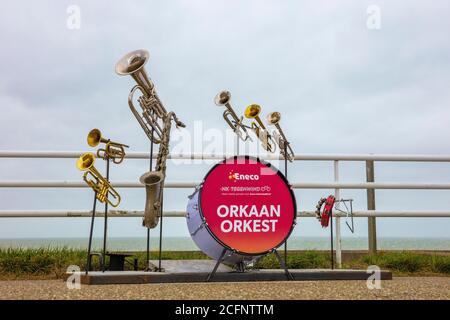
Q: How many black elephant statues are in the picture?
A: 0